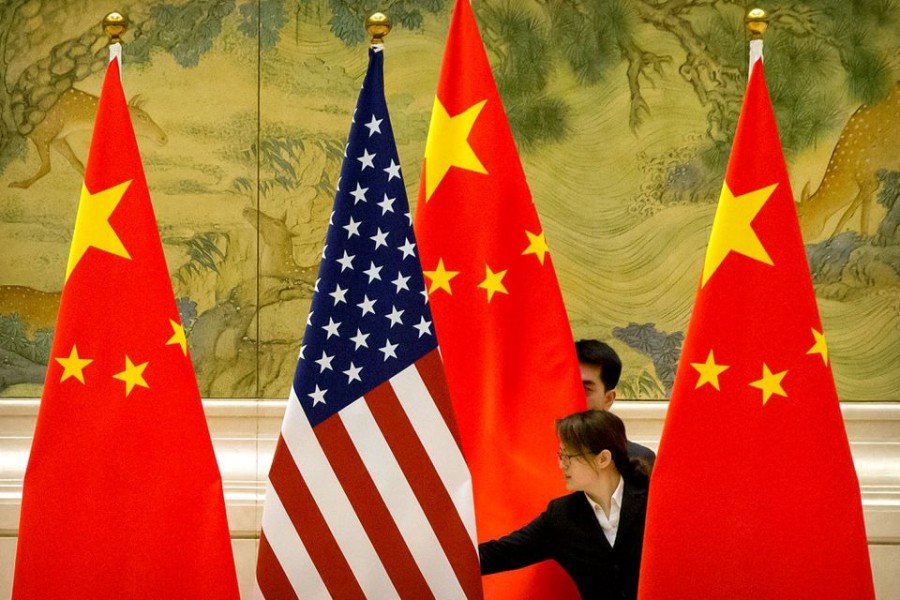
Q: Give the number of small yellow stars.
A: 9